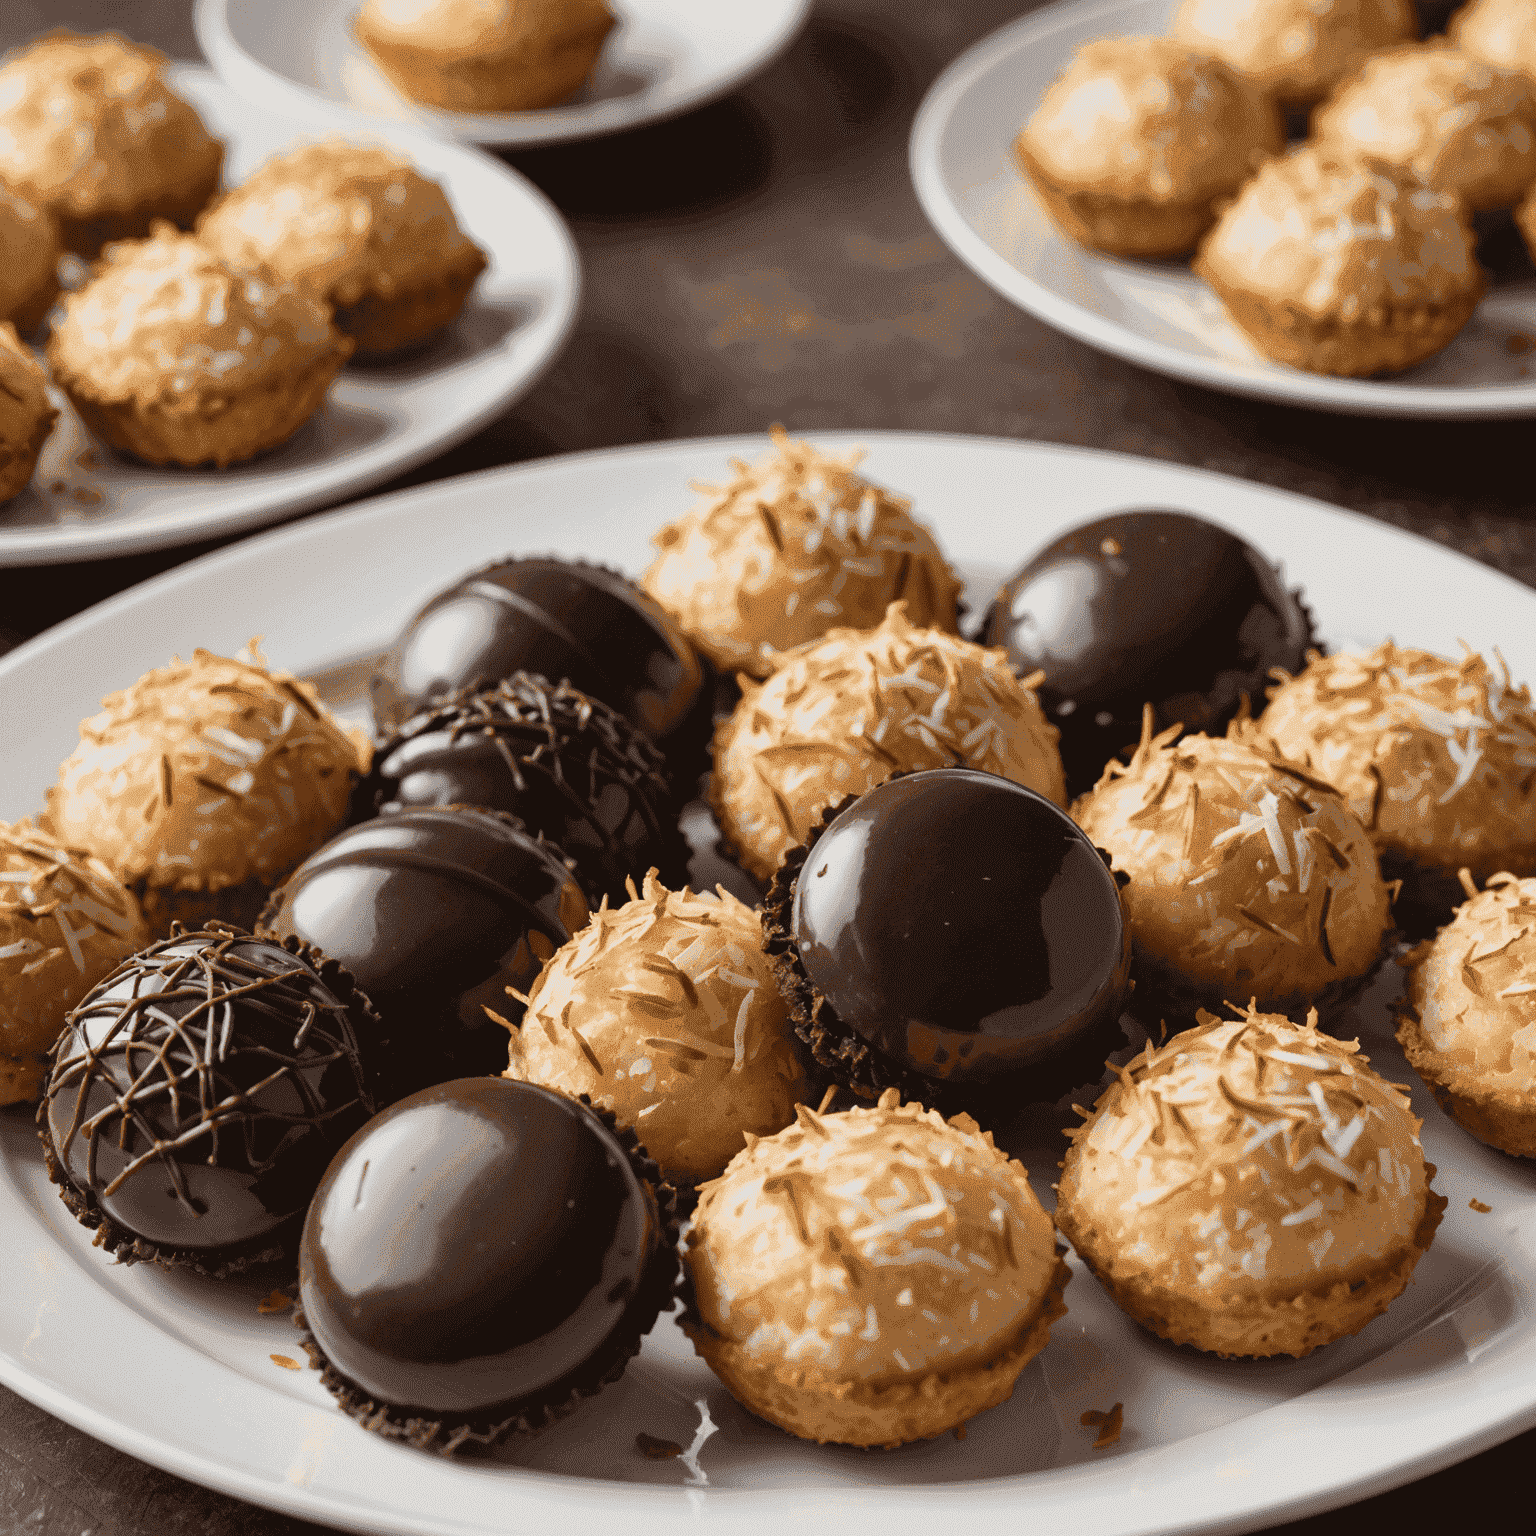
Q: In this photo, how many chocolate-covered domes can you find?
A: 7